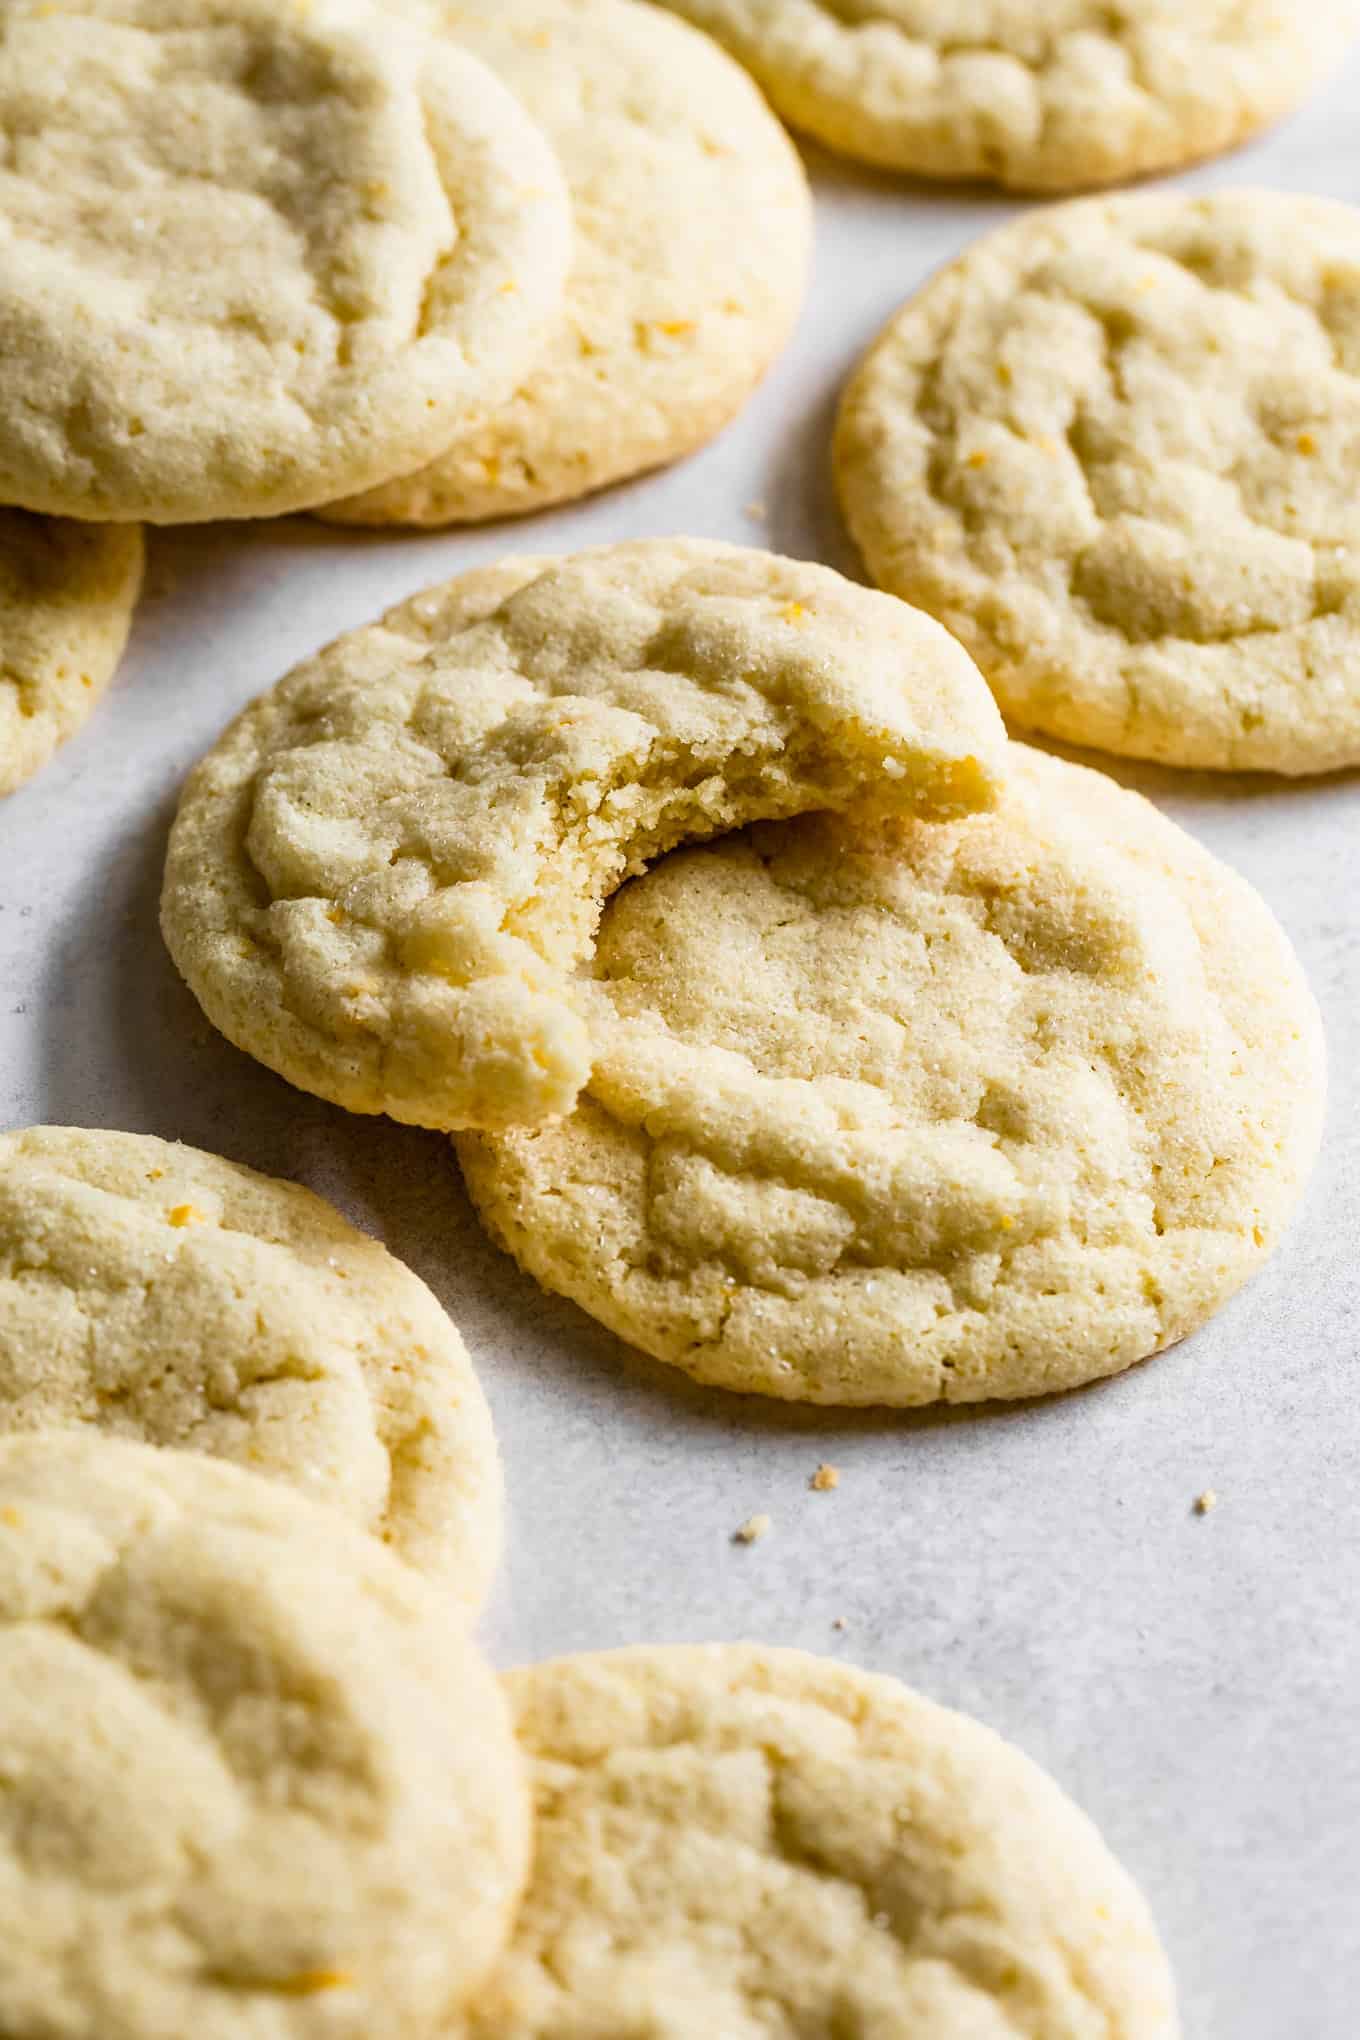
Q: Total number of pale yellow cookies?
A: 10